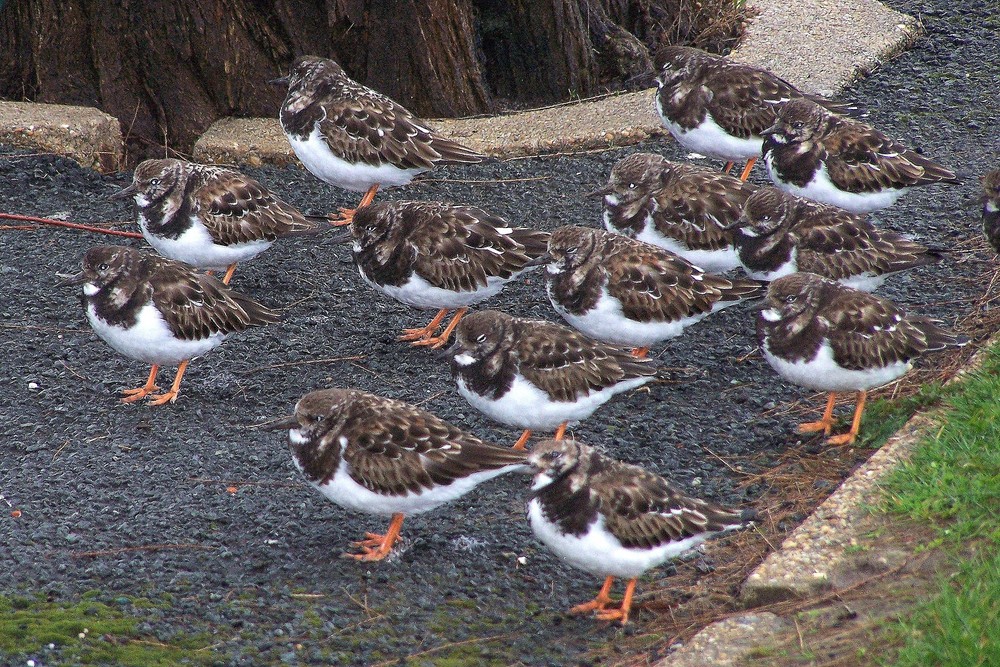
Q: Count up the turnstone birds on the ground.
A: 14